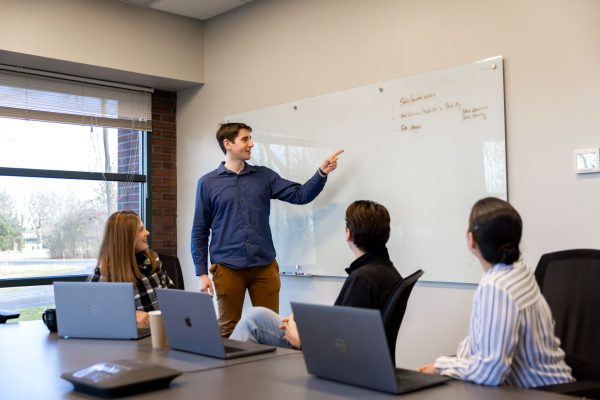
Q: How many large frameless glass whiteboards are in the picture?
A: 1